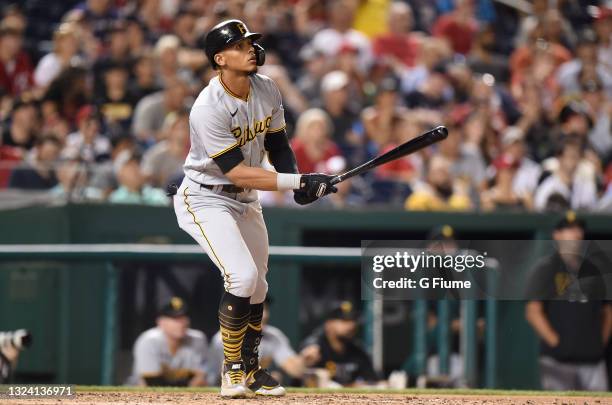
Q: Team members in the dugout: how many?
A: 5